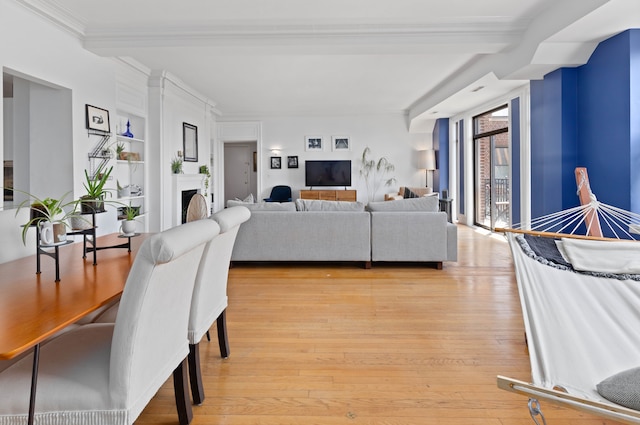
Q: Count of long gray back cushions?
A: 3